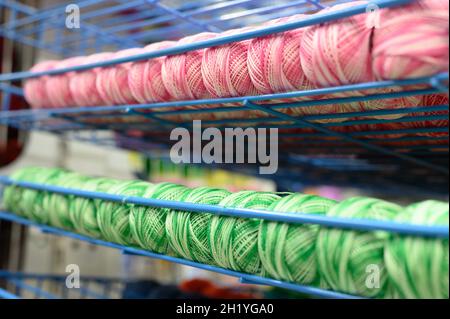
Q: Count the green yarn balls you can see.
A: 11